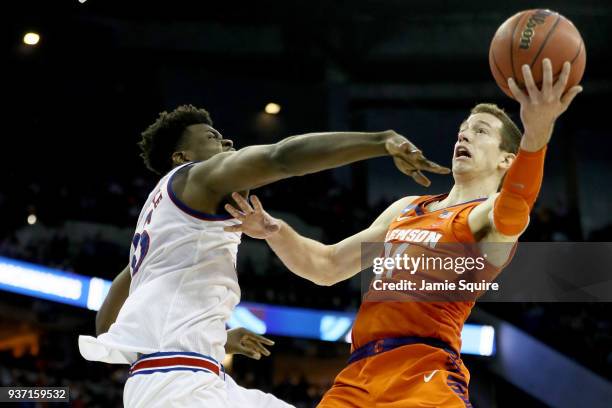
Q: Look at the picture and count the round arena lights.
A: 3